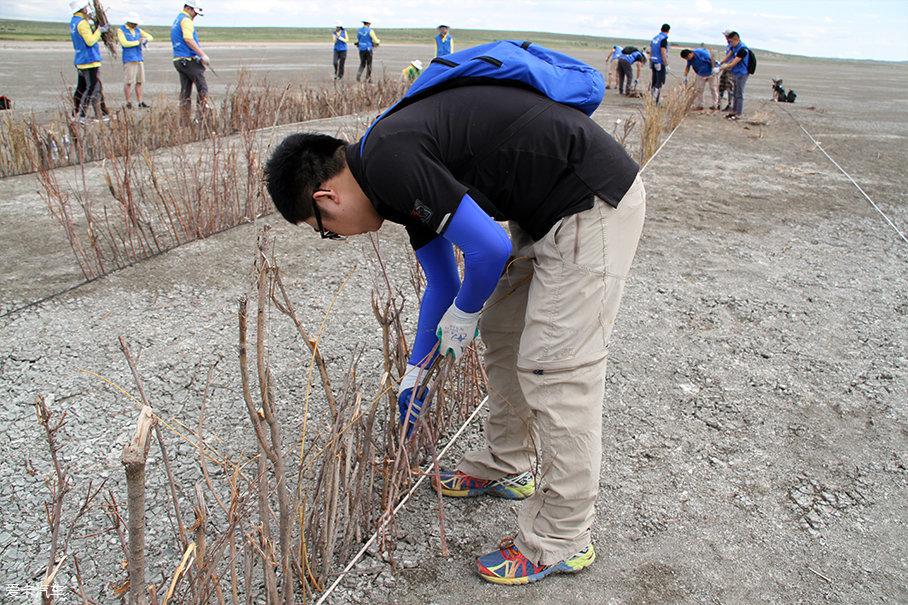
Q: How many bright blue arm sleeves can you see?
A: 2